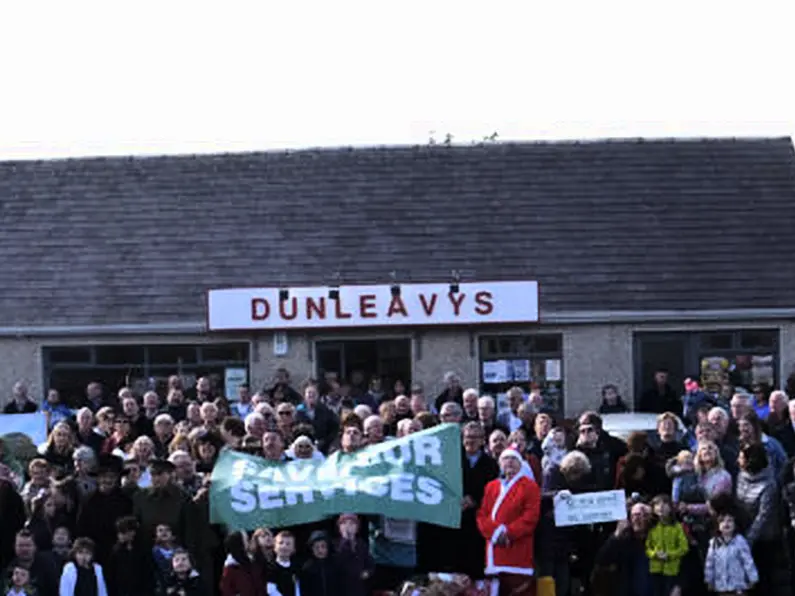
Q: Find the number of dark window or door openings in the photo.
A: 4